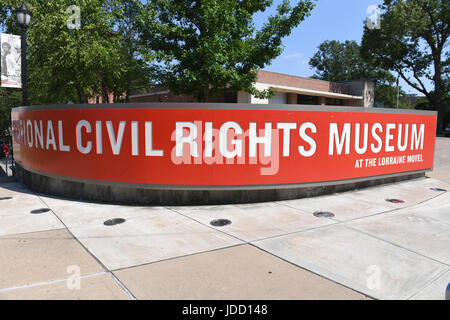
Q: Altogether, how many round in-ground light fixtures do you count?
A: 7